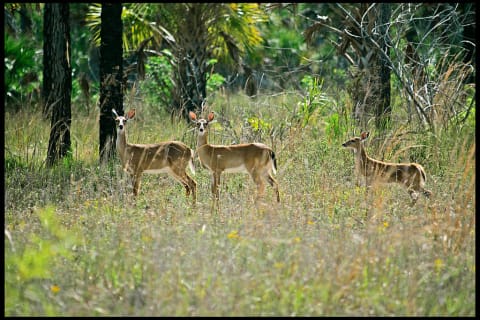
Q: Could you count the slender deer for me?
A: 3